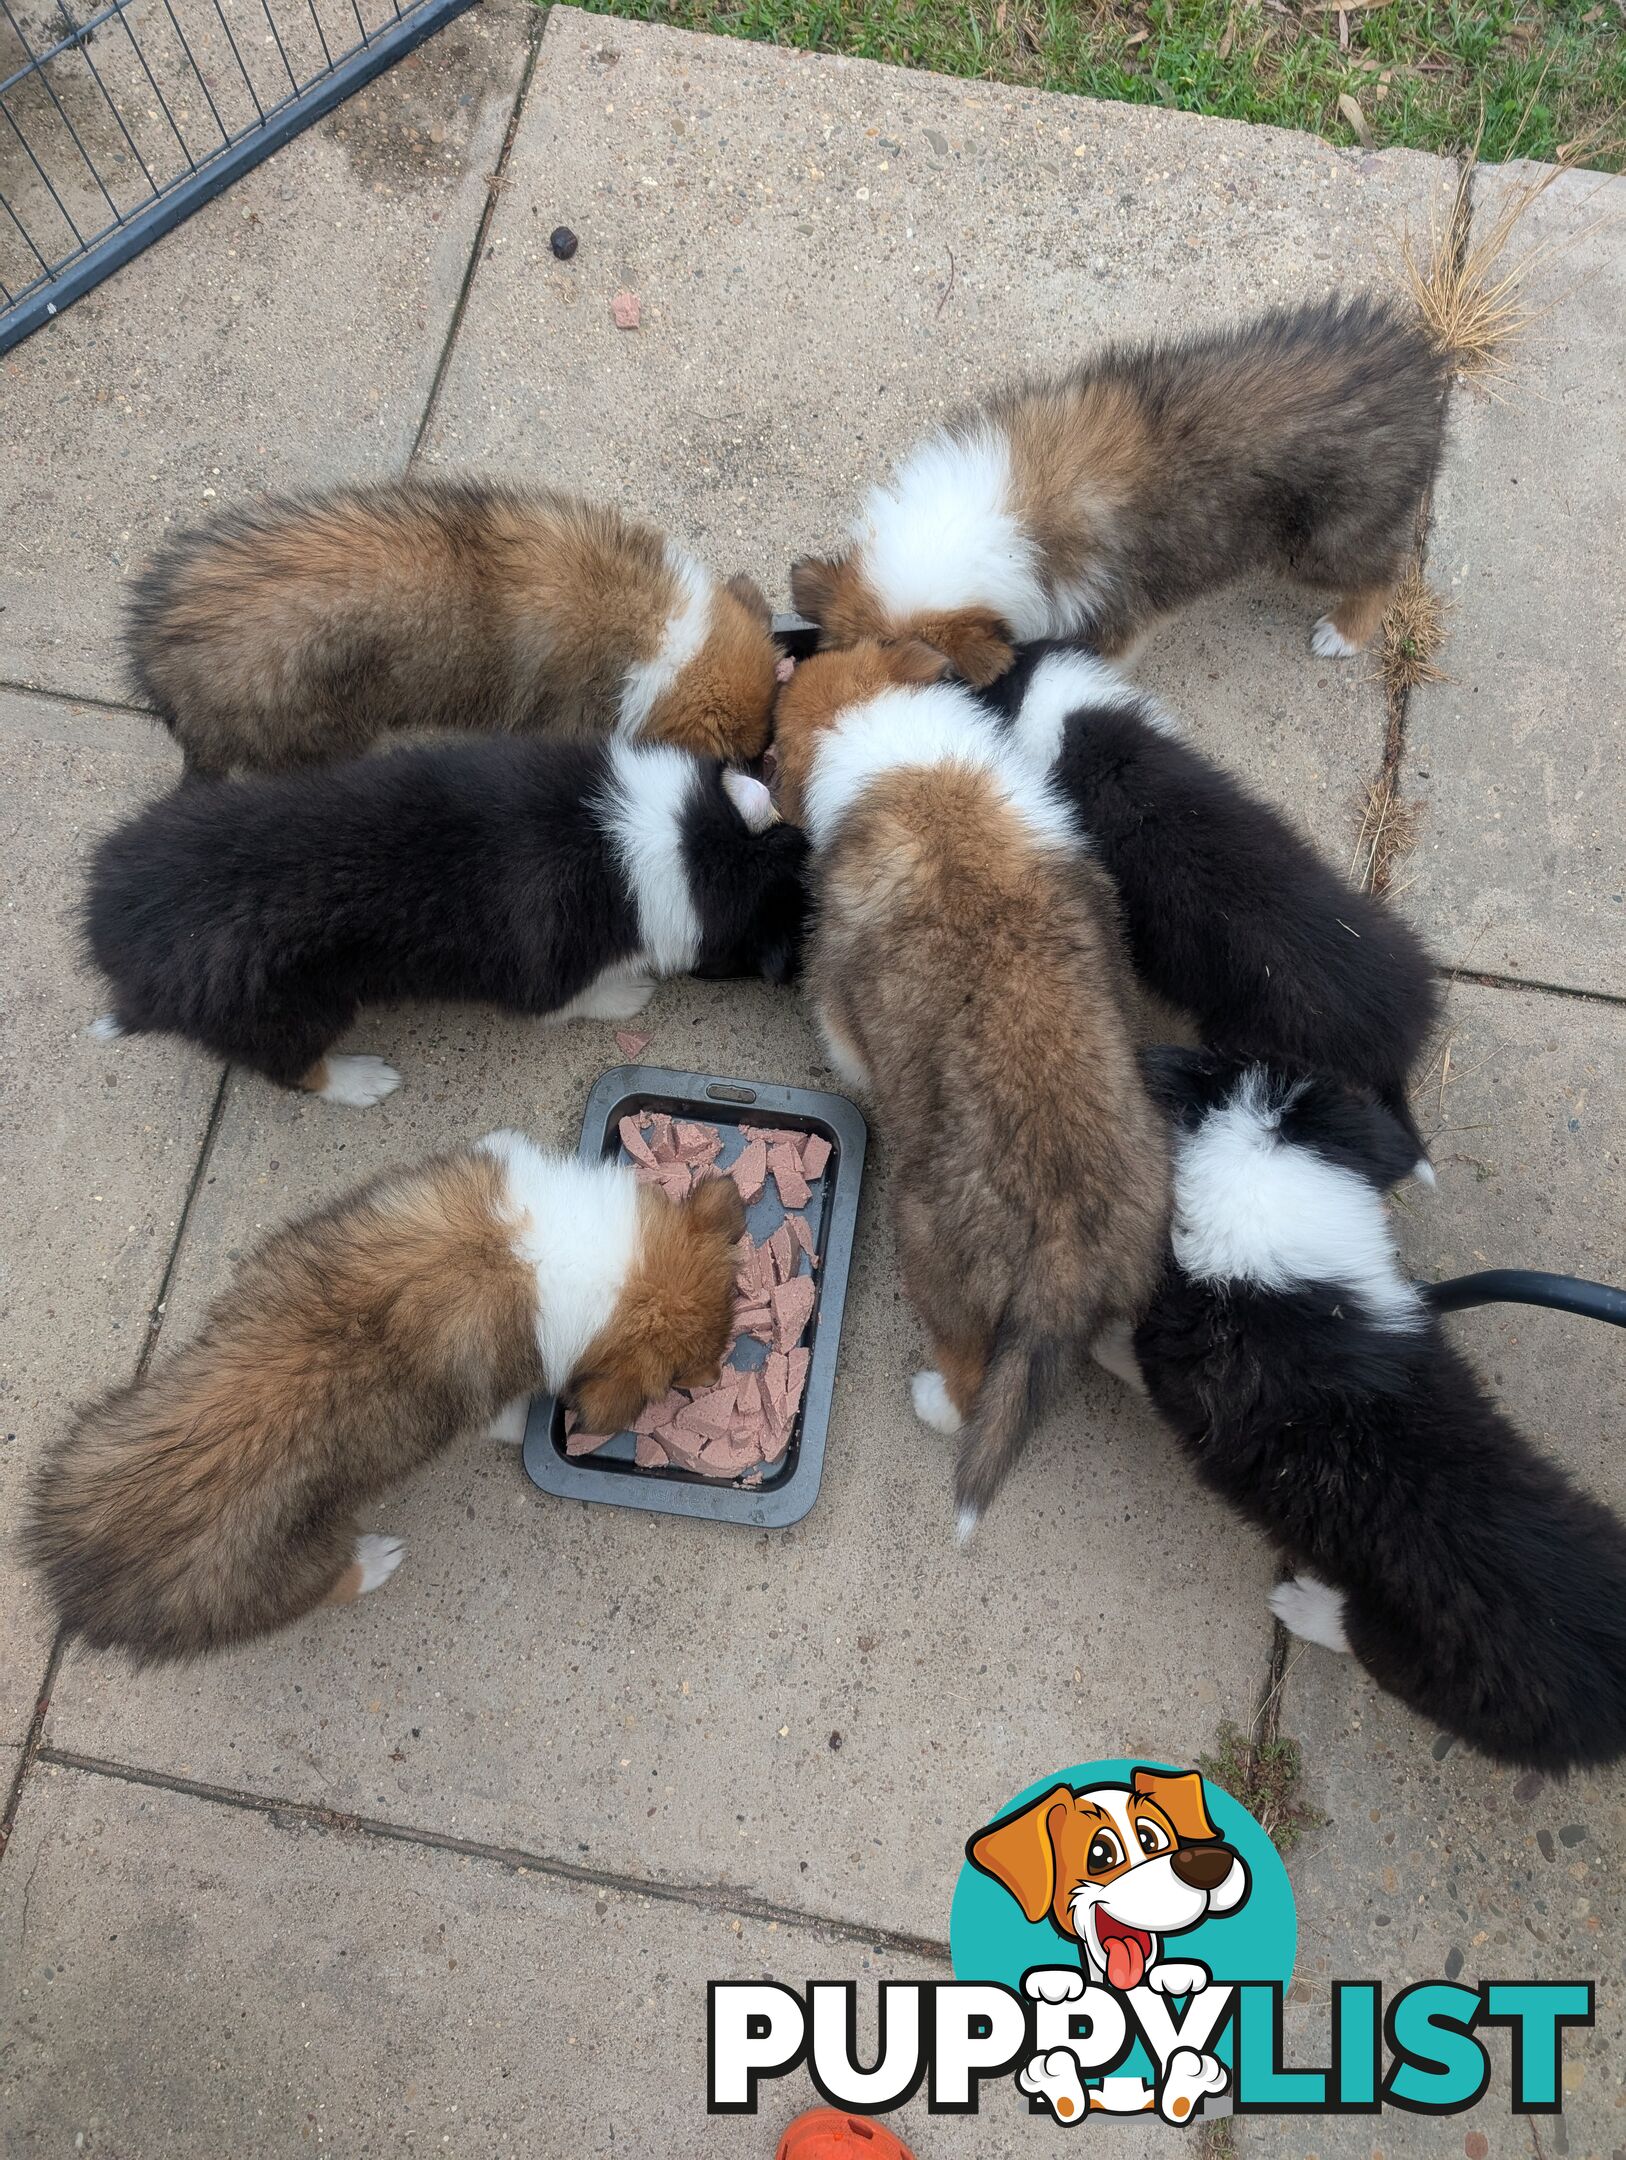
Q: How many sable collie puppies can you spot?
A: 4